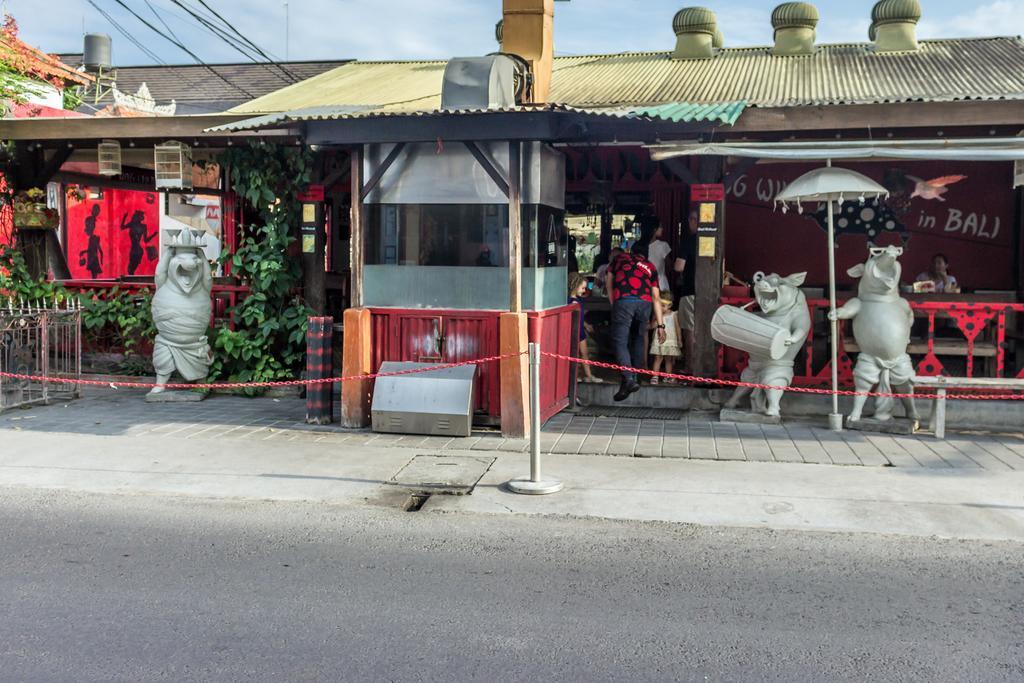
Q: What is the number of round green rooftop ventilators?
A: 3